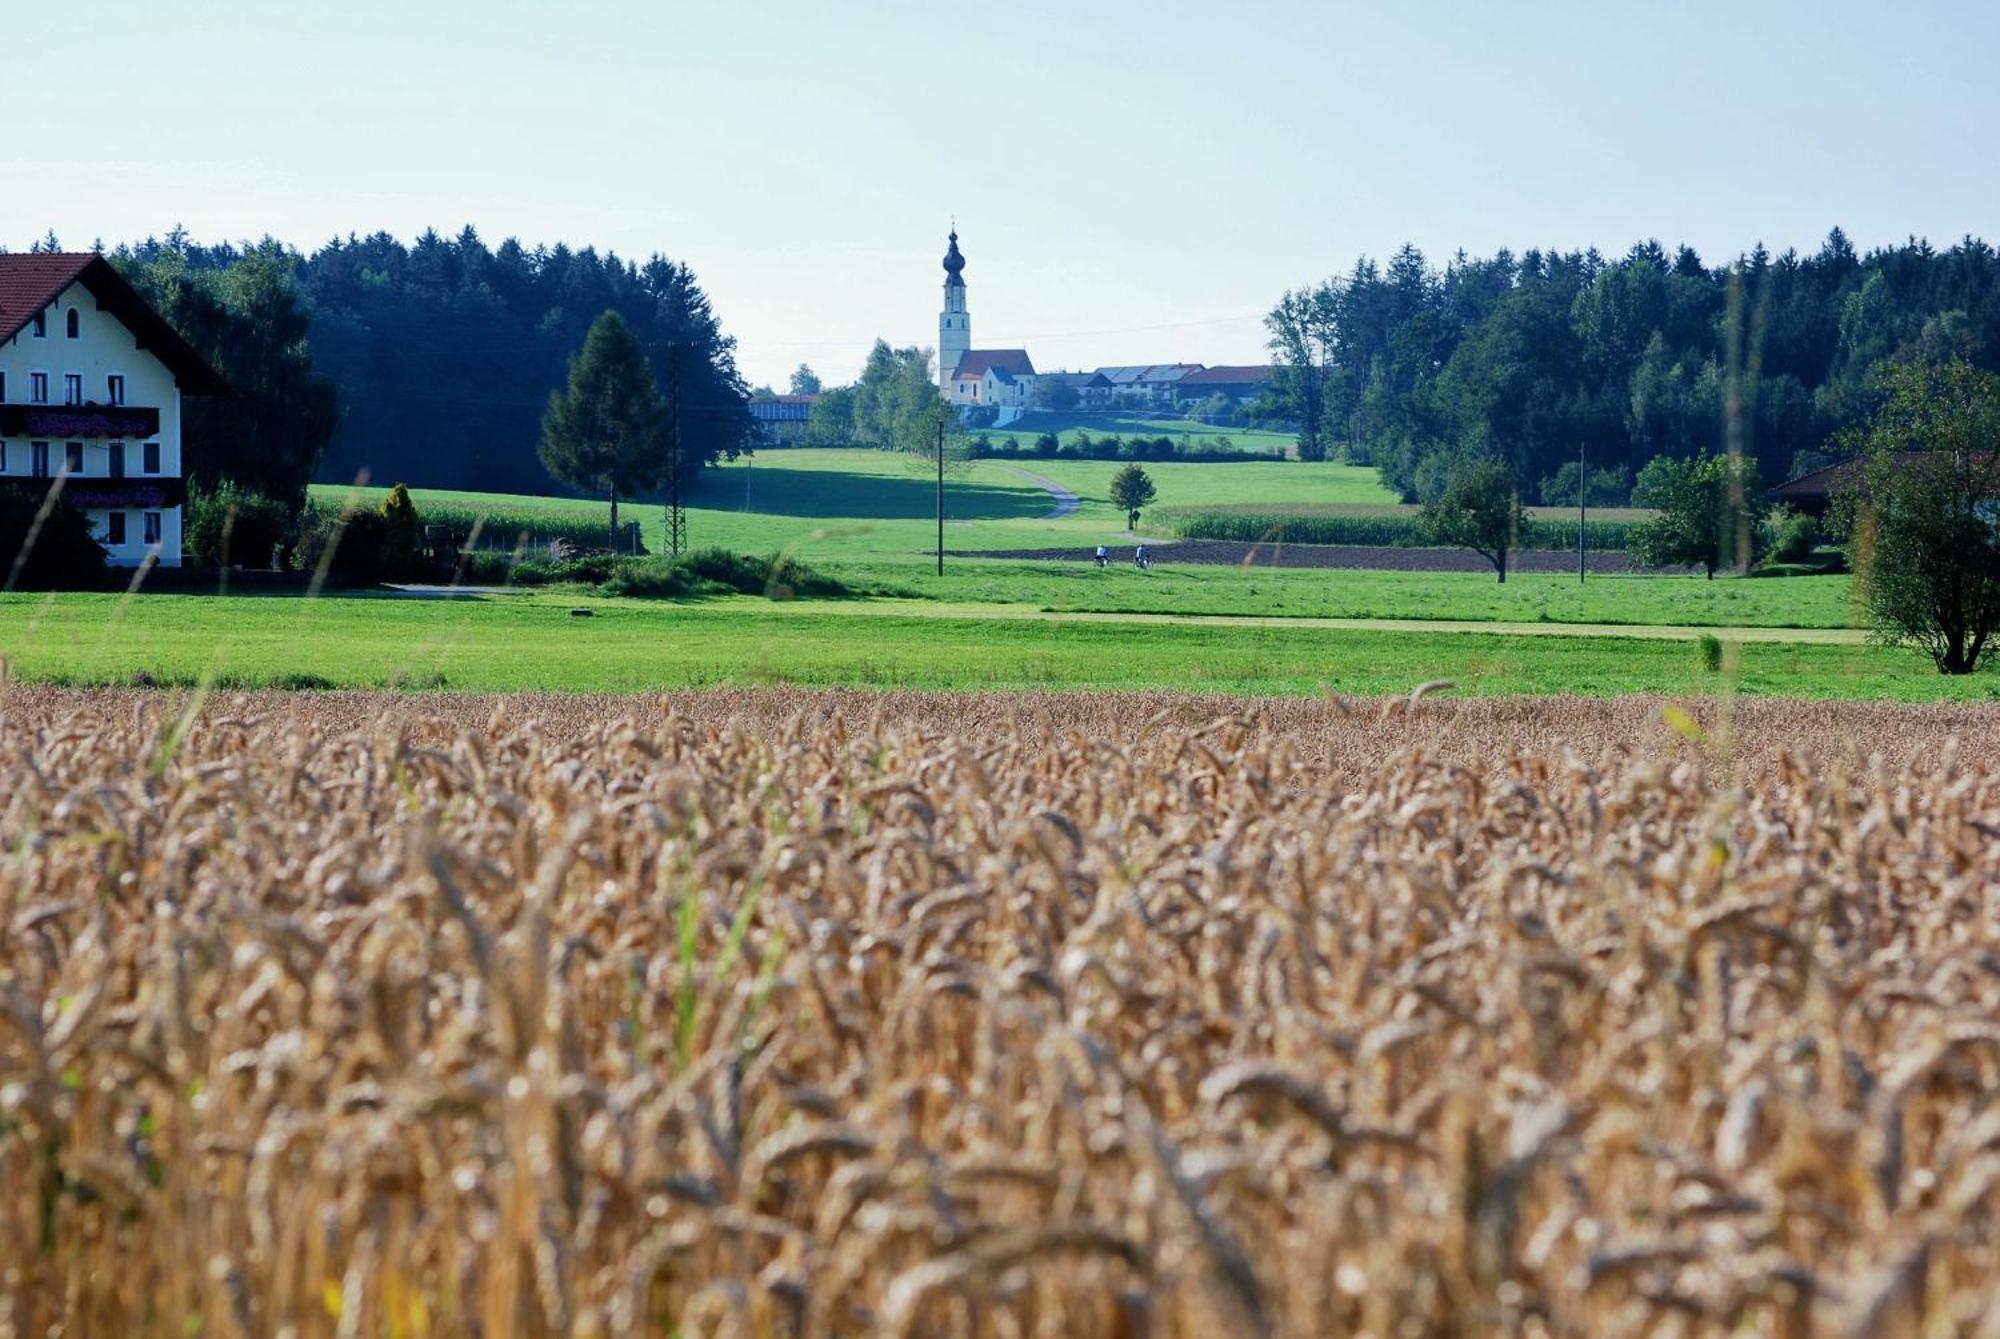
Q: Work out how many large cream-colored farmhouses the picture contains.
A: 1